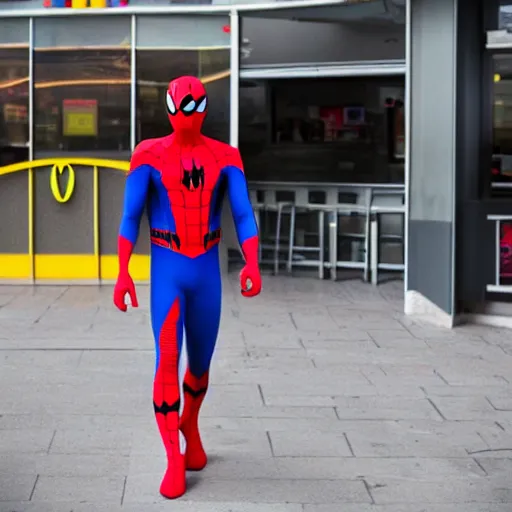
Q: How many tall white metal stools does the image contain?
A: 4